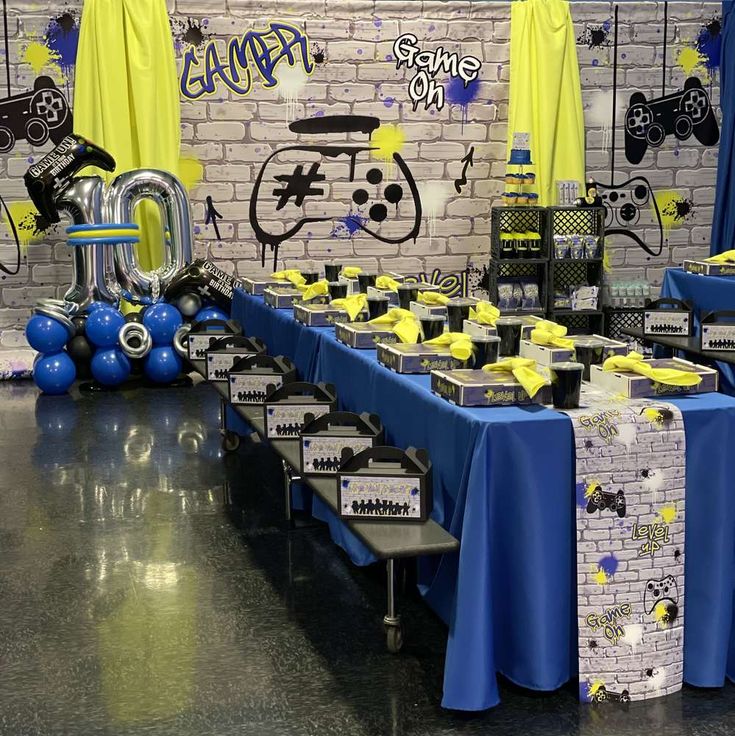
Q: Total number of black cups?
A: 12